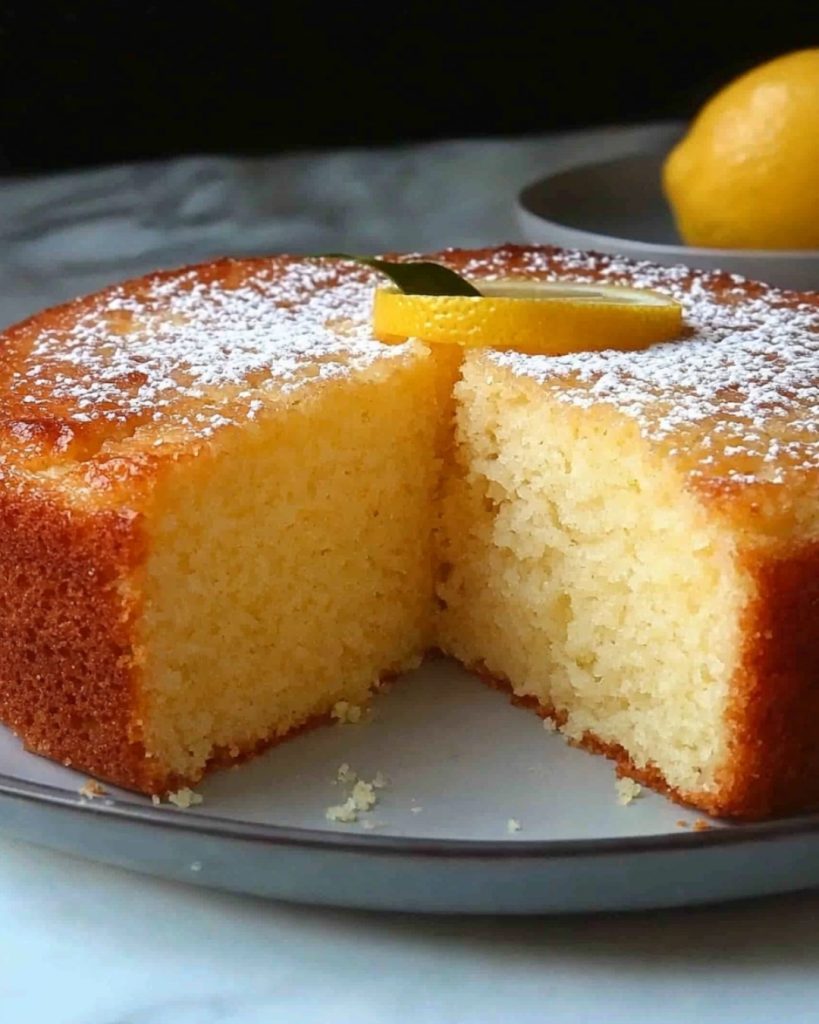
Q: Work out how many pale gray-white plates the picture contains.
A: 2